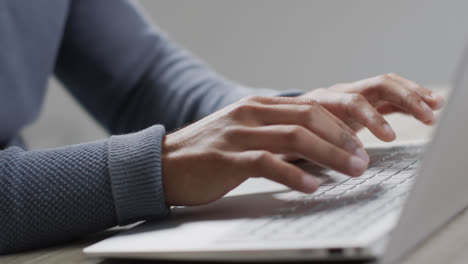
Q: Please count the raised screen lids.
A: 1